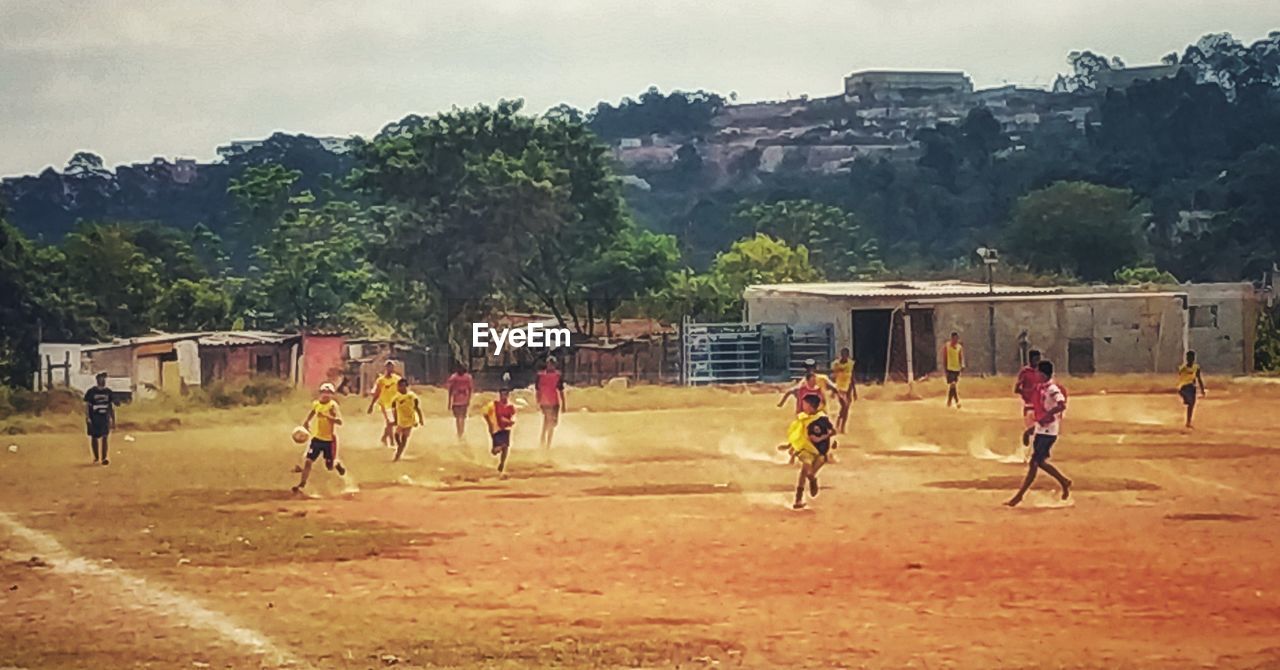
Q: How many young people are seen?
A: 15